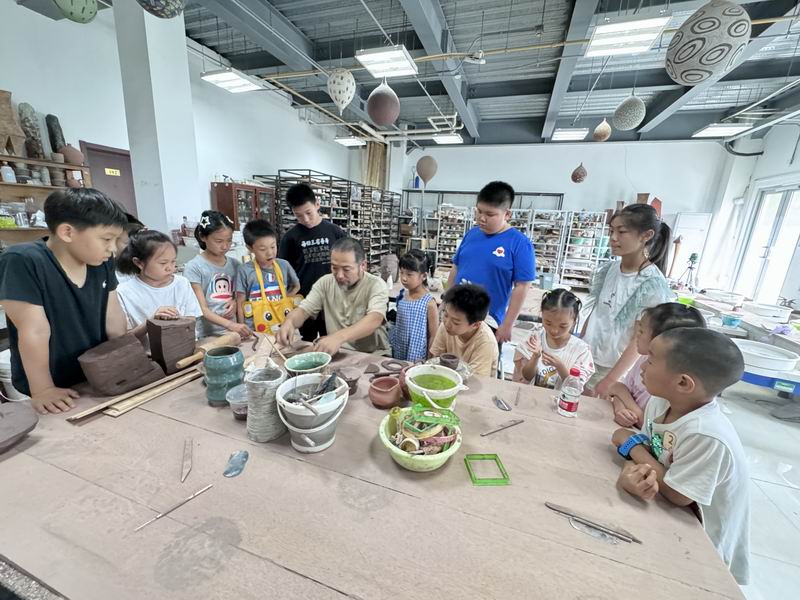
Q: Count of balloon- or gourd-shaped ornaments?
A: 9